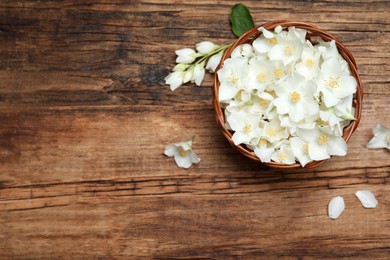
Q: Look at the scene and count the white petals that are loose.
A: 2